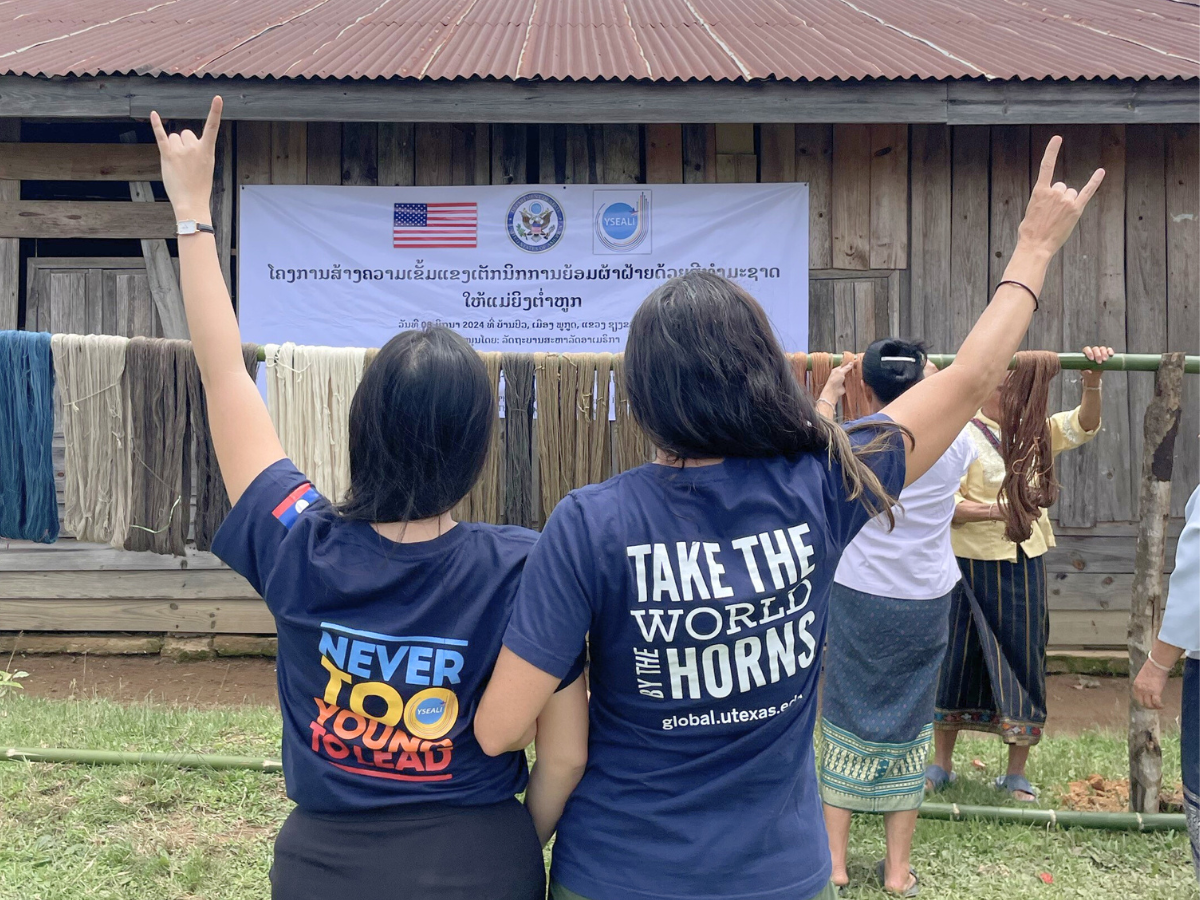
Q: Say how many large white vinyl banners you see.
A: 1